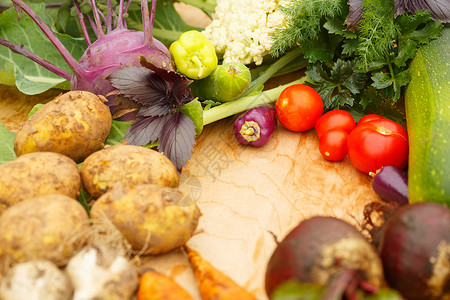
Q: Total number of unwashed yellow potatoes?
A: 5